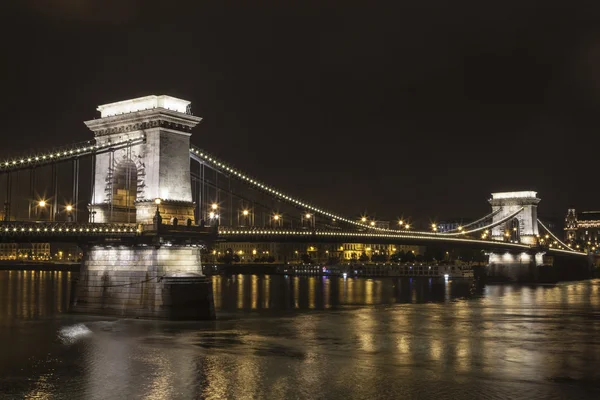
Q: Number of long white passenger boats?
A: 1